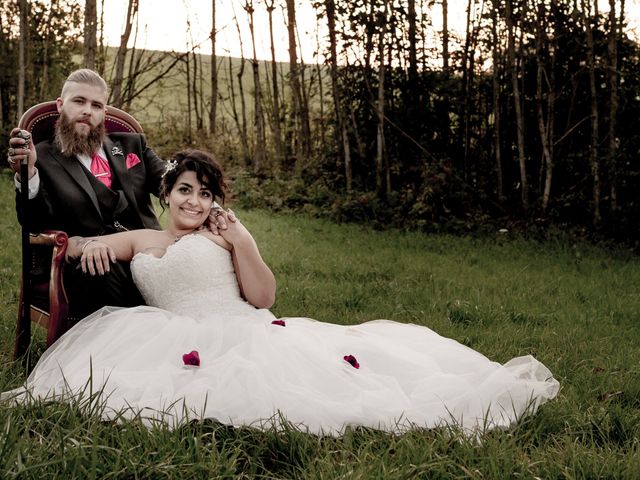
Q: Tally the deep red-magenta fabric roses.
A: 3